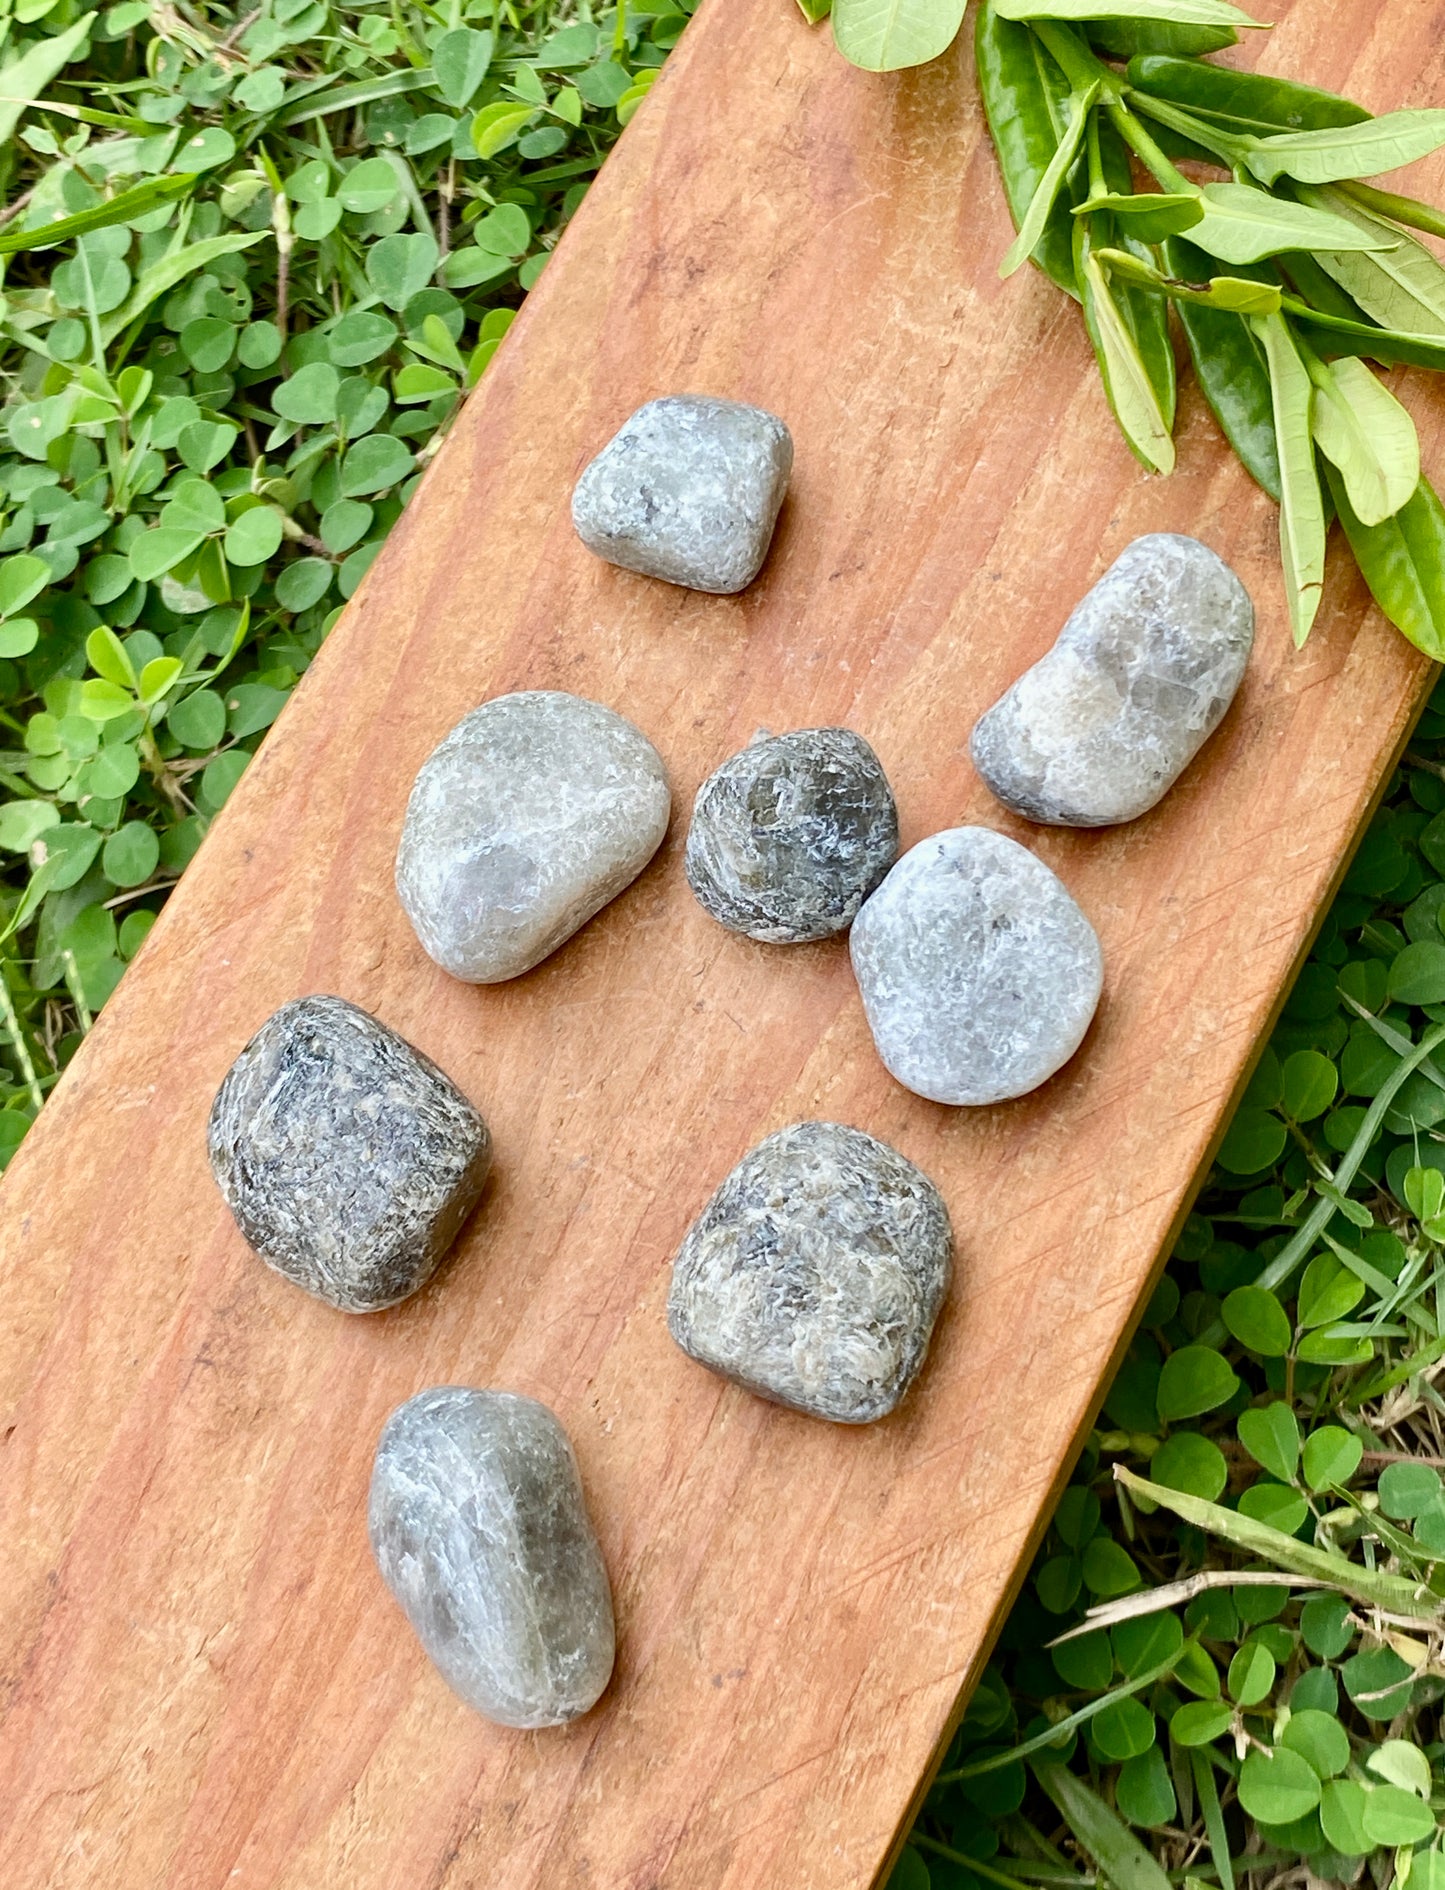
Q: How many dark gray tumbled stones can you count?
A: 3